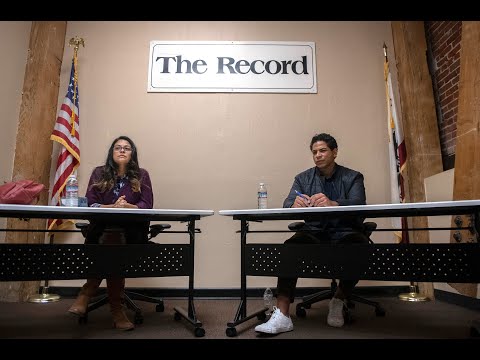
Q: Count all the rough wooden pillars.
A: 3